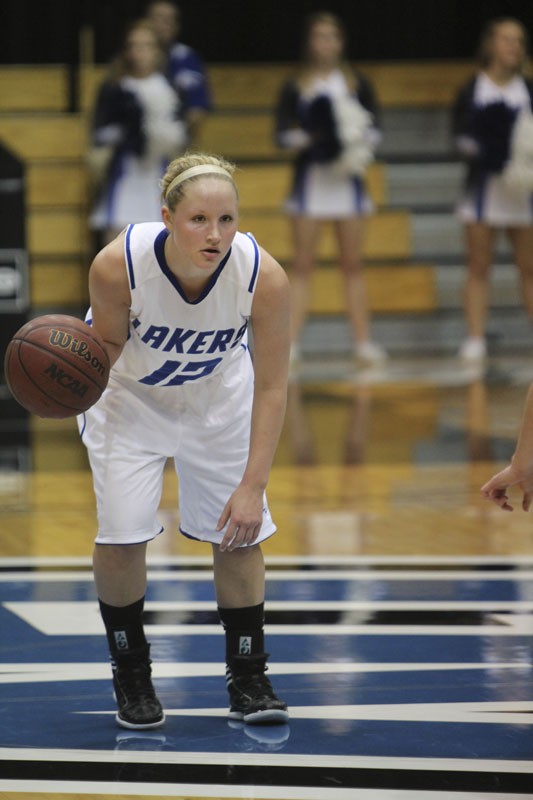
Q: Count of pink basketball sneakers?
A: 0